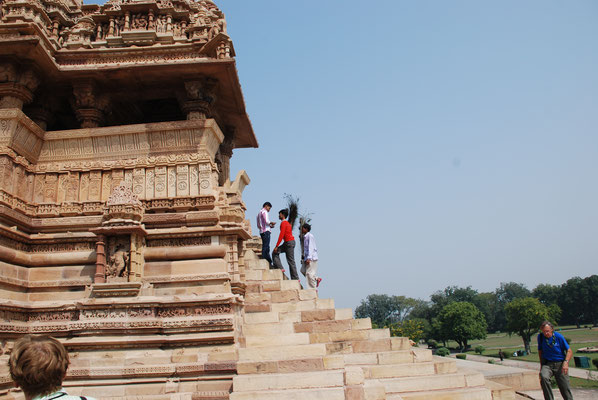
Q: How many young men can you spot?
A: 3